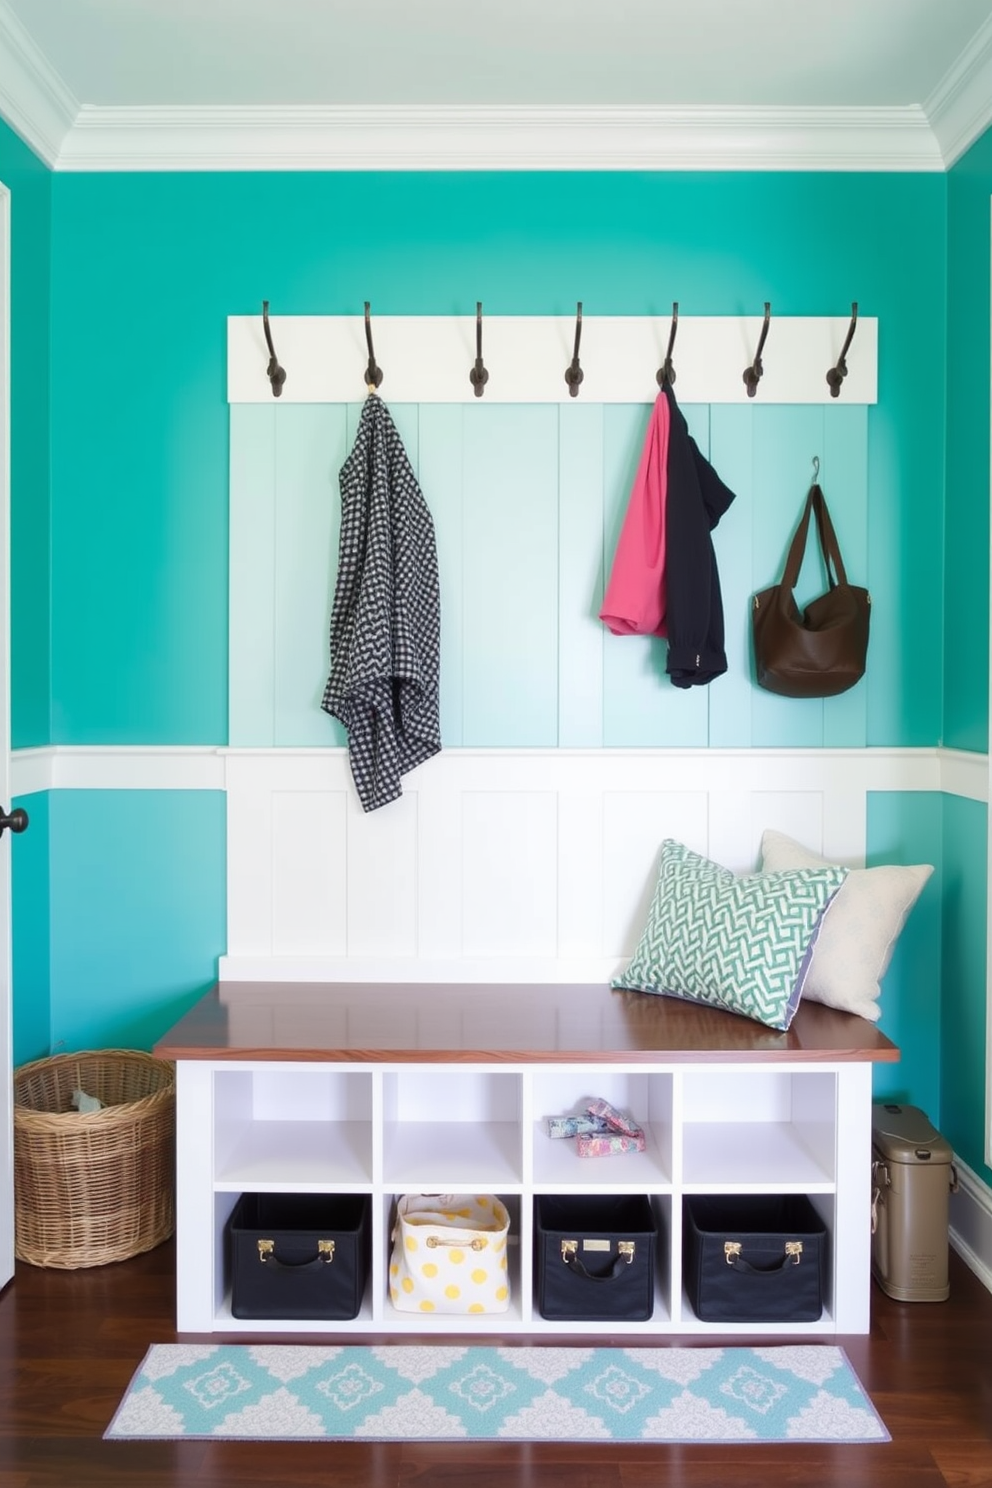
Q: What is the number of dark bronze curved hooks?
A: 7